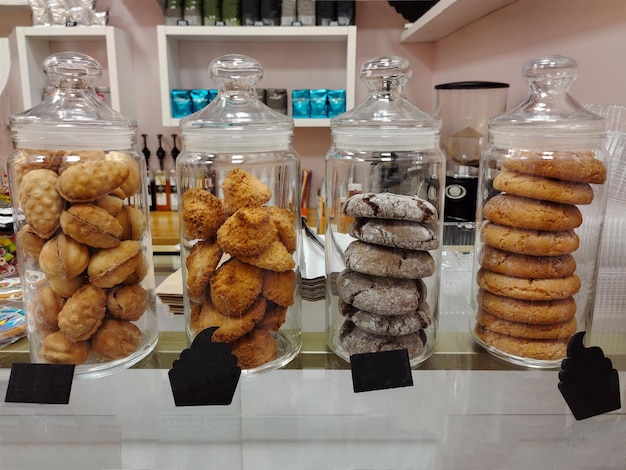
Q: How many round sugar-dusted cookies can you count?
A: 6